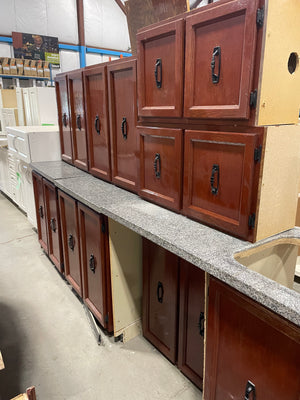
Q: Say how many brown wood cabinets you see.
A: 15